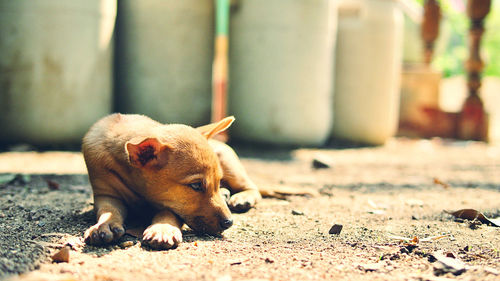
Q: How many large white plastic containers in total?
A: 4